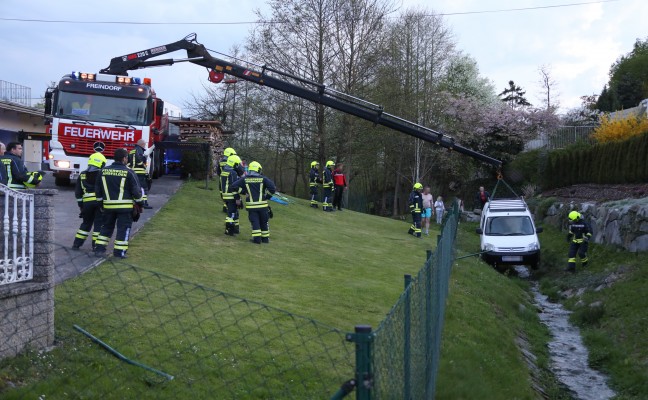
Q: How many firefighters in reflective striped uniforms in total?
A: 11